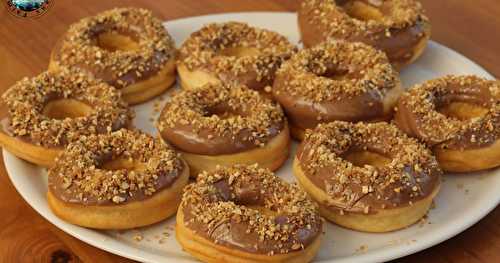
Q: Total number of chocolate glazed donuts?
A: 10